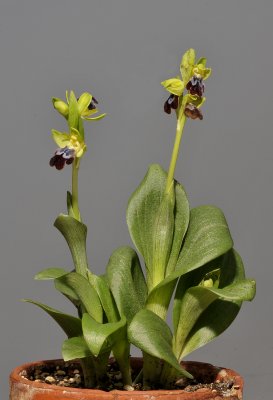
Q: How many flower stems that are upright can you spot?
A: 2